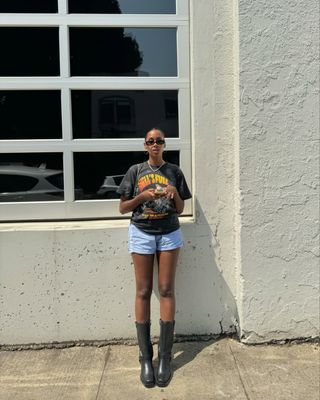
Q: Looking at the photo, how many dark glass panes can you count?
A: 8